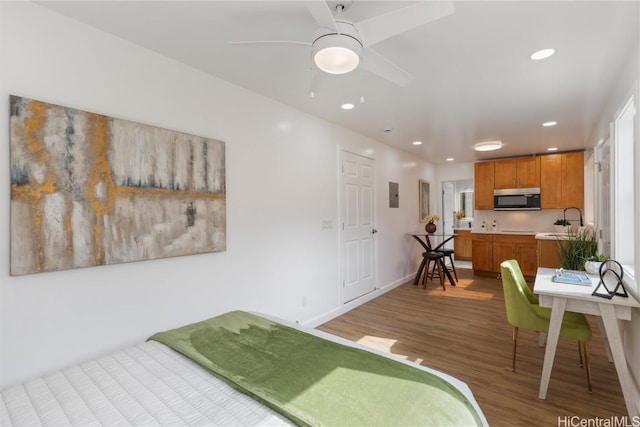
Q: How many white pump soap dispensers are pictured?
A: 2